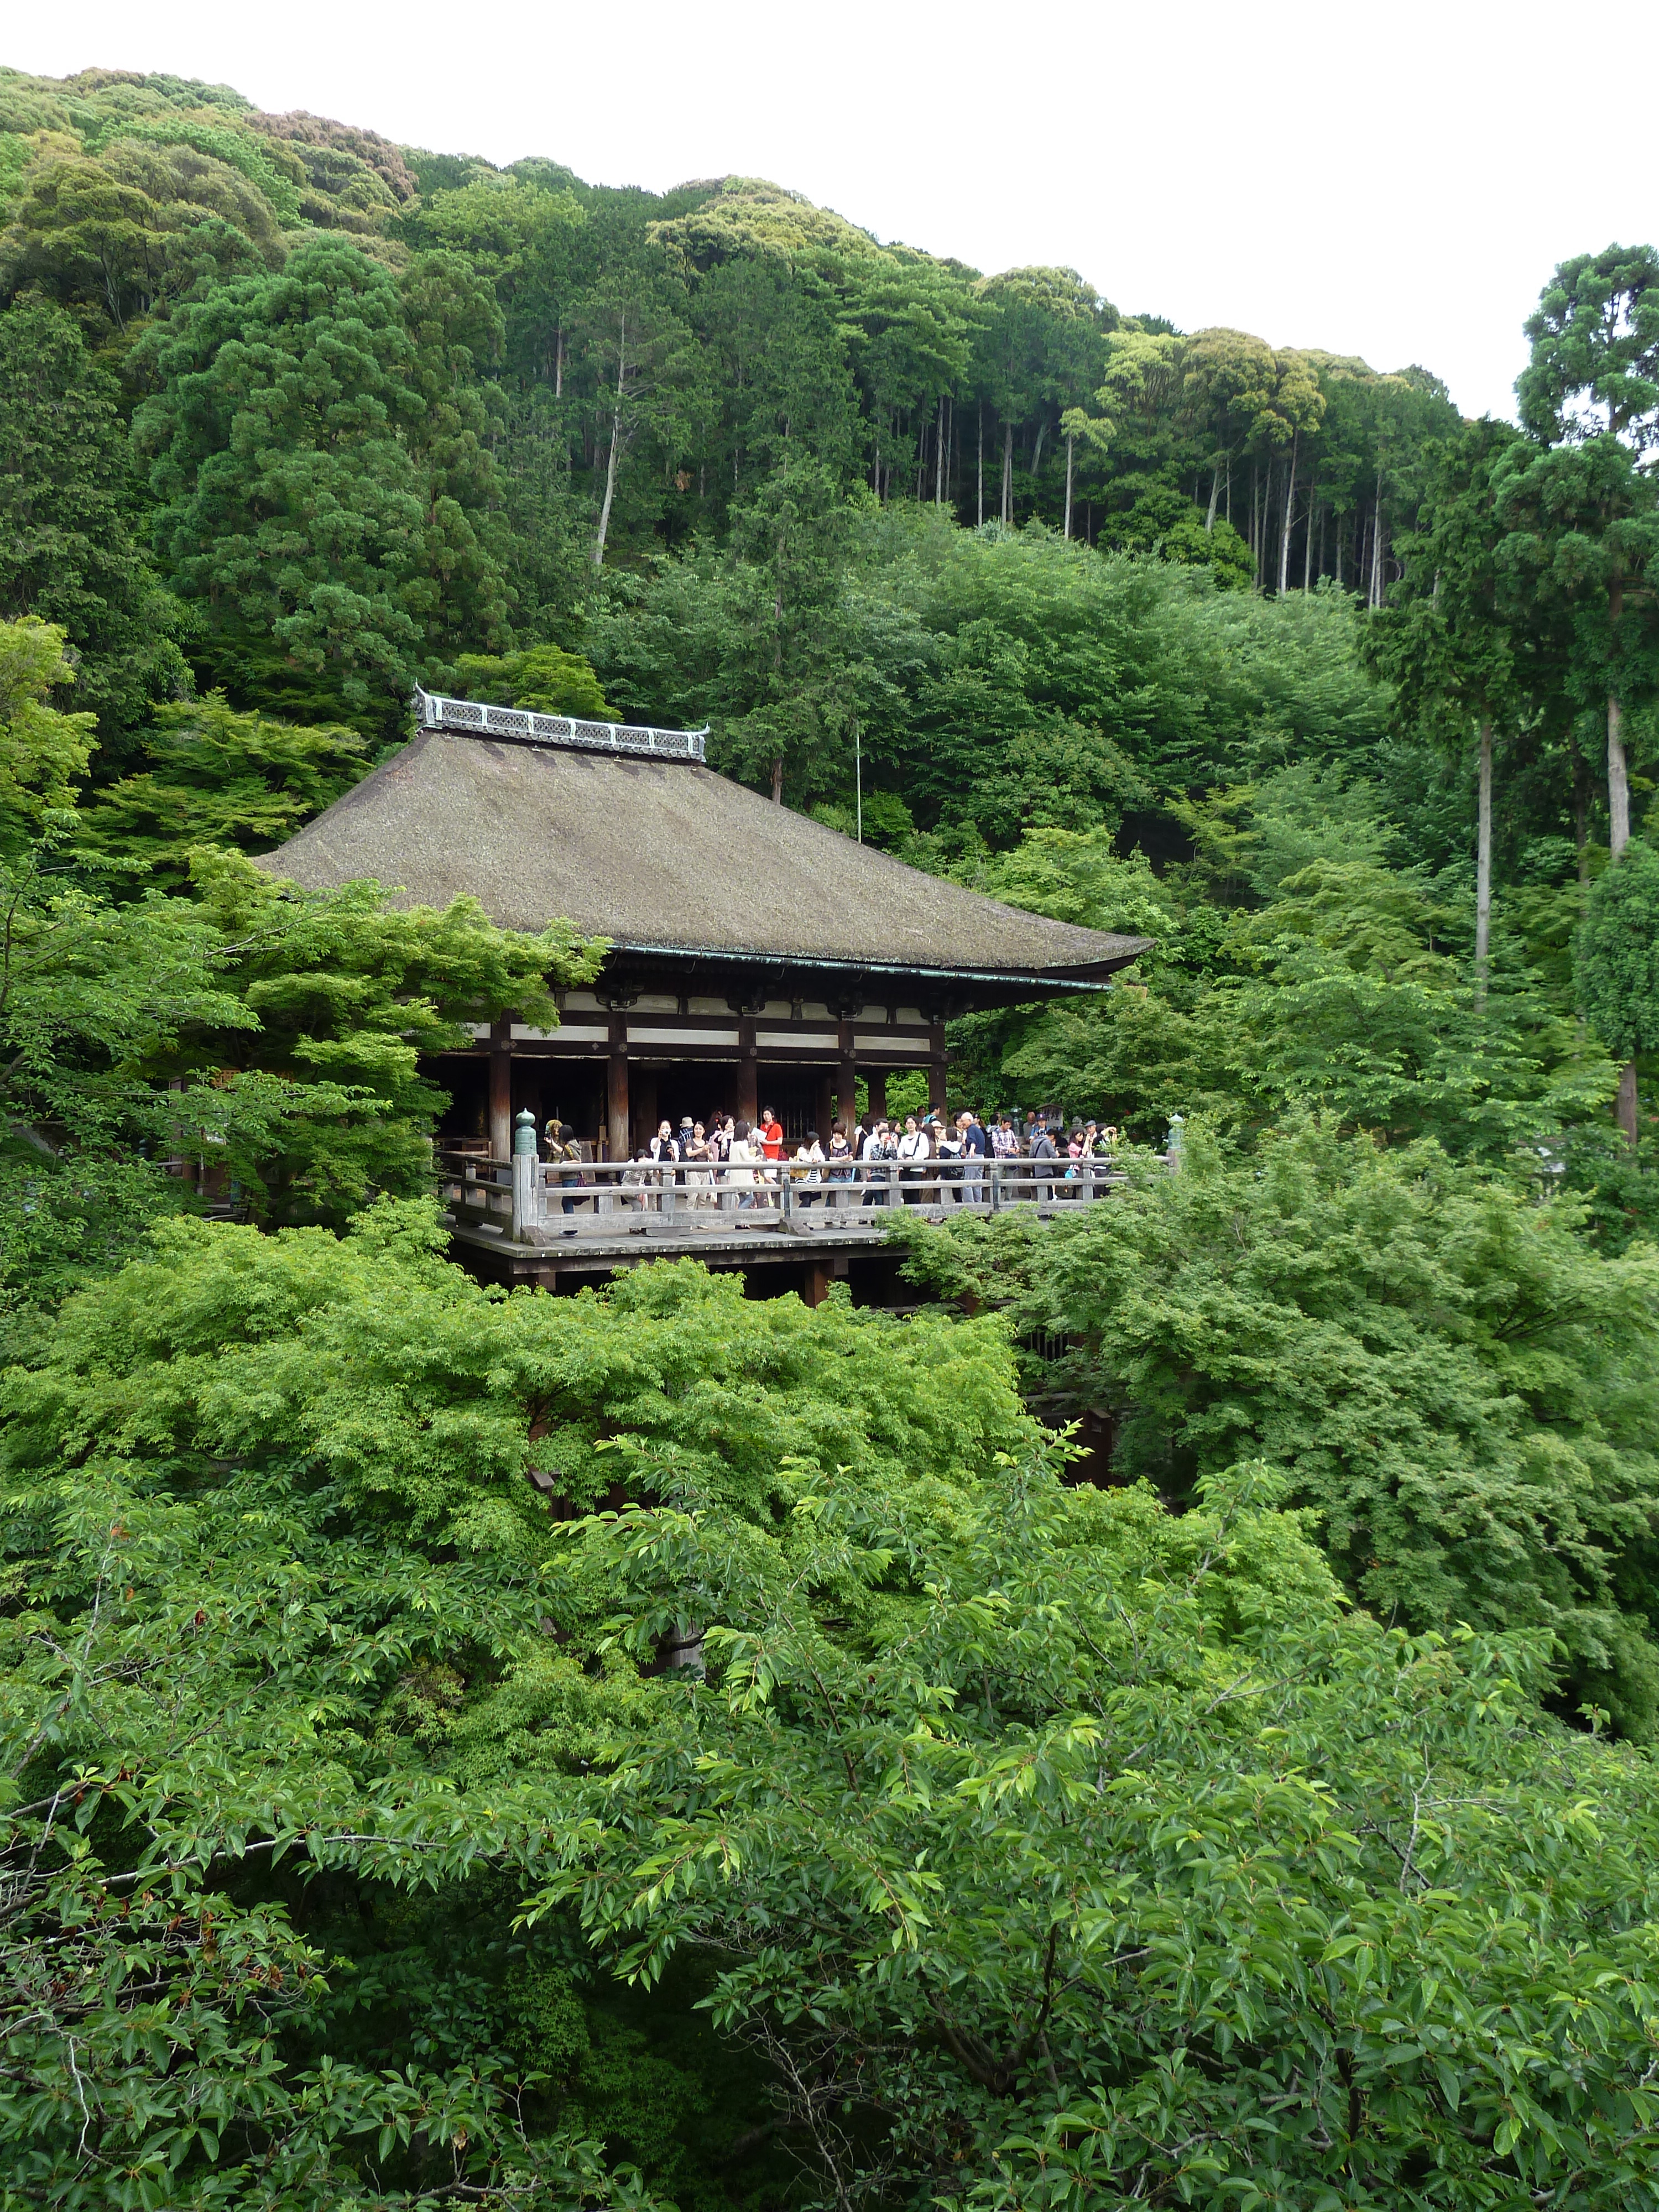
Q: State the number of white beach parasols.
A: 0